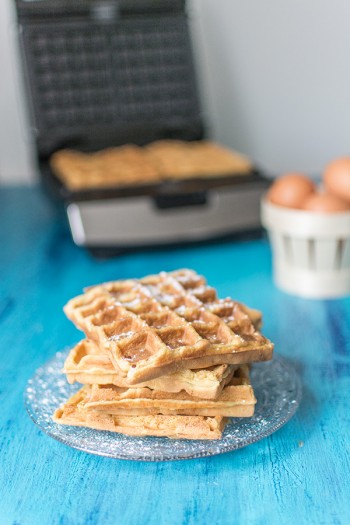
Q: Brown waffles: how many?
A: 6